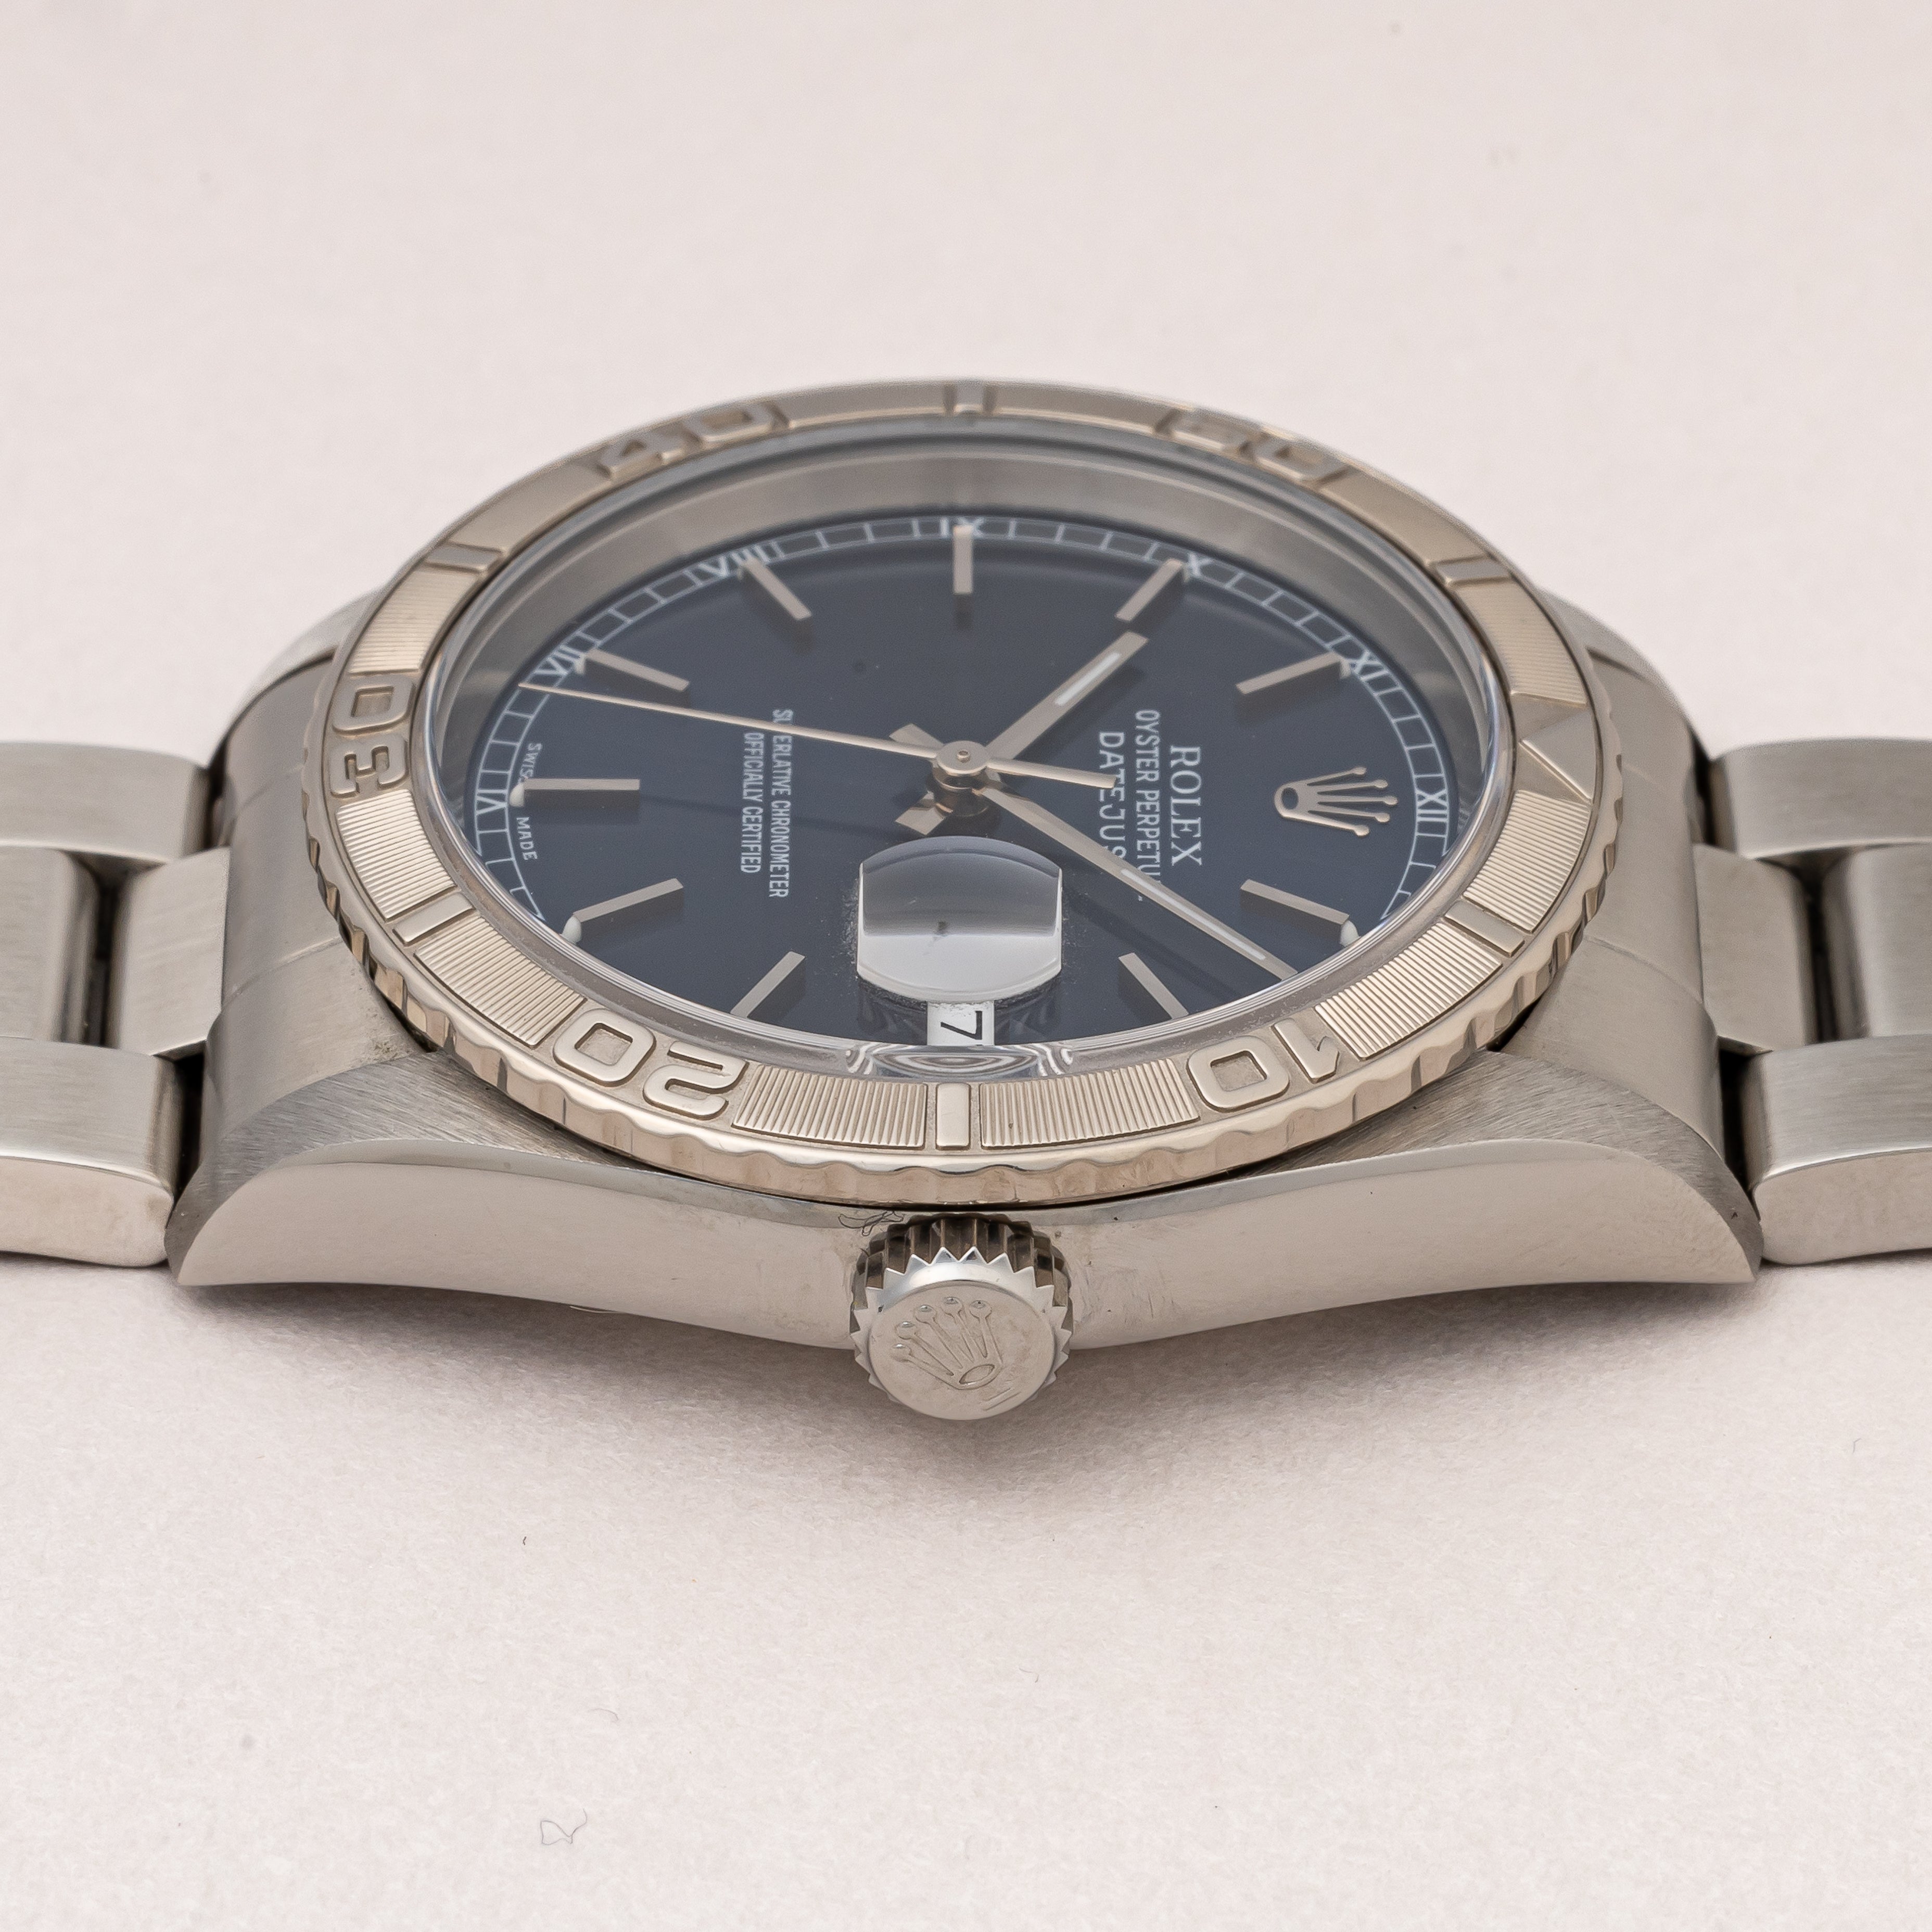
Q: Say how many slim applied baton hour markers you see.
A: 10